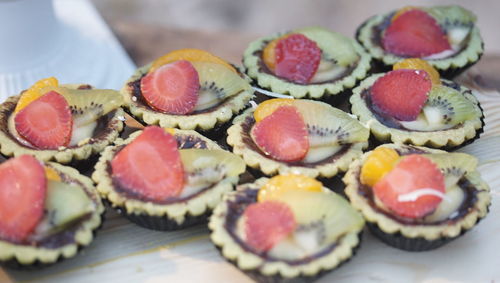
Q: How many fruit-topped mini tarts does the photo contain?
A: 10